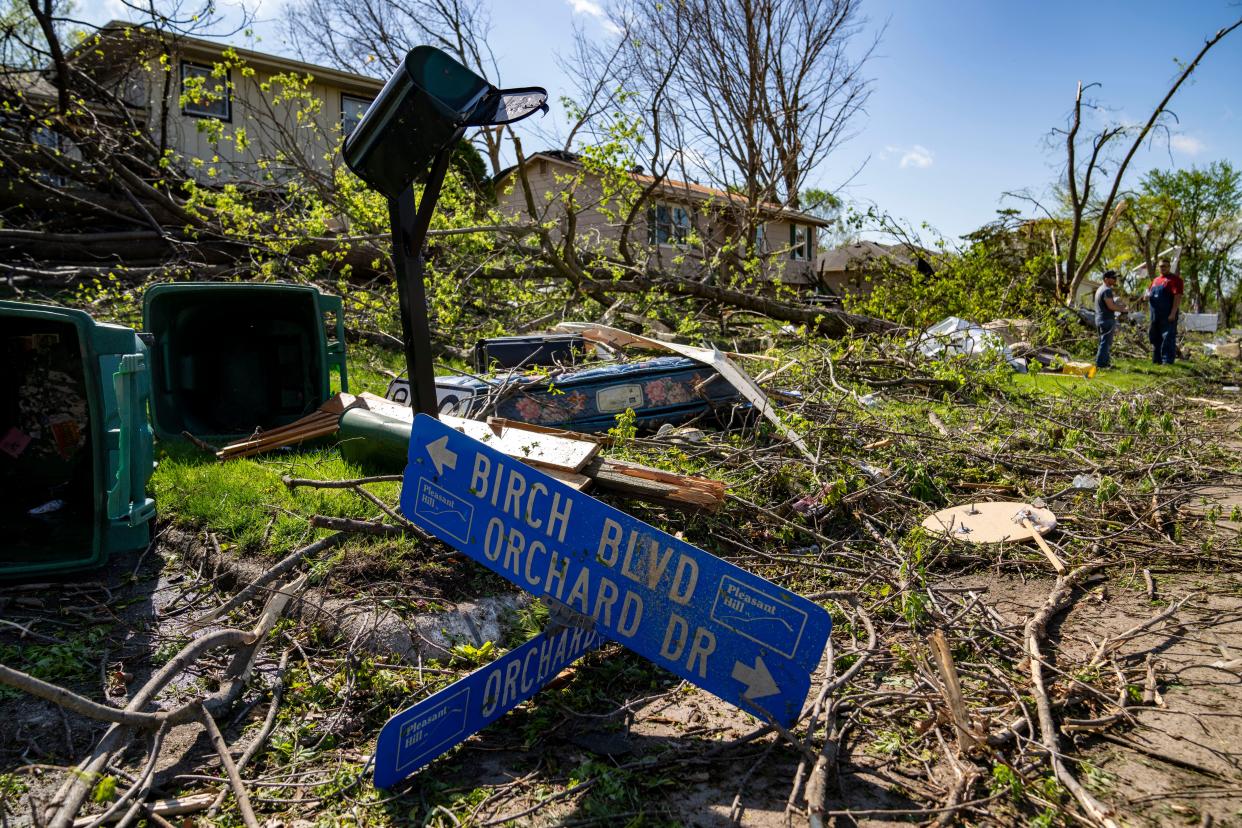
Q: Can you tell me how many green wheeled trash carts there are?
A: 2